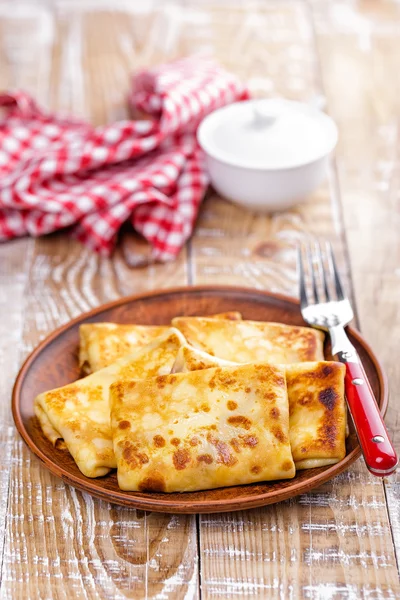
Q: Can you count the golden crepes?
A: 5